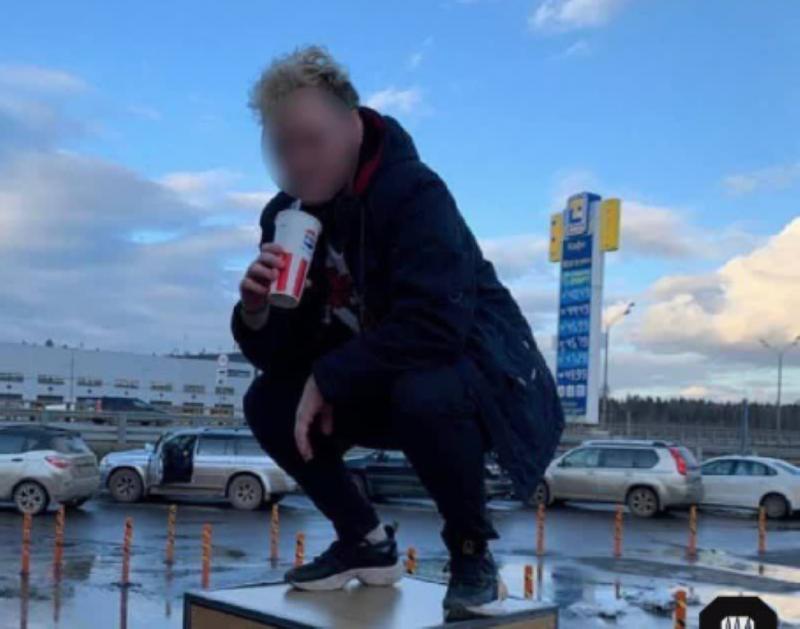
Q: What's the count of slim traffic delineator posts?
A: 14